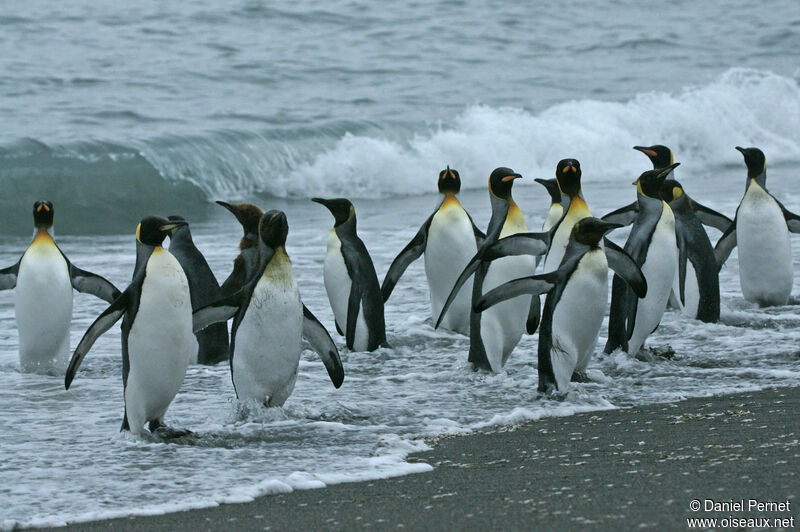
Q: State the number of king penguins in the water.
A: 15